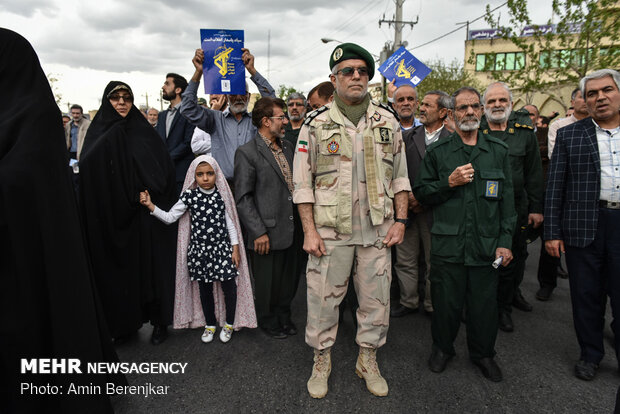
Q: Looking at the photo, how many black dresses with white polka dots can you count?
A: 1